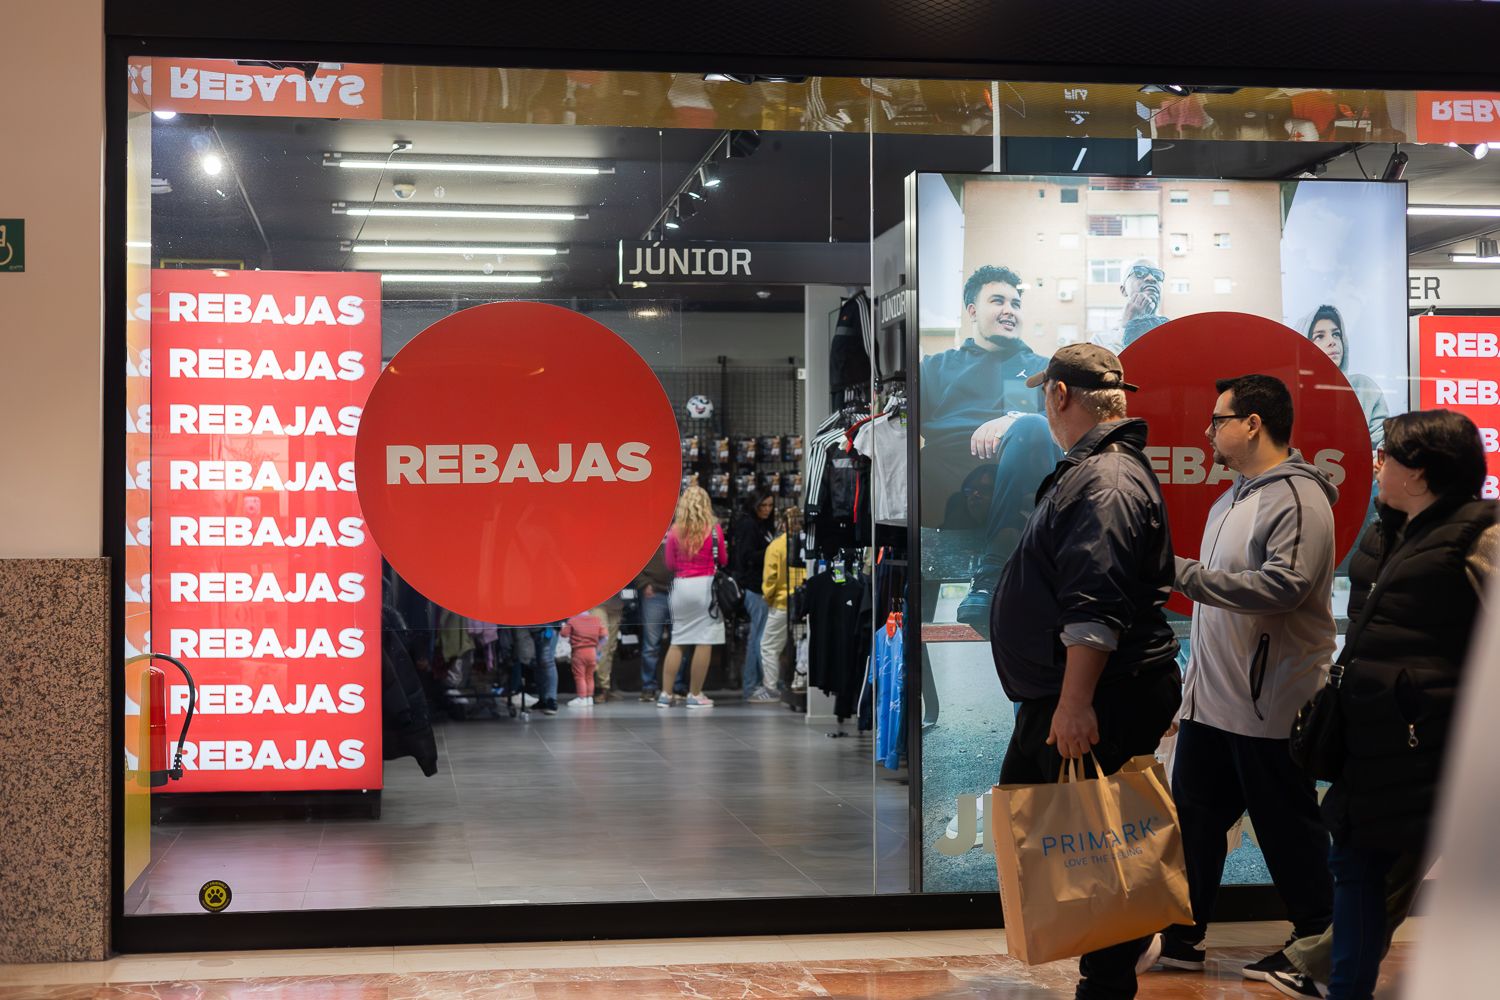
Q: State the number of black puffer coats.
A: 1